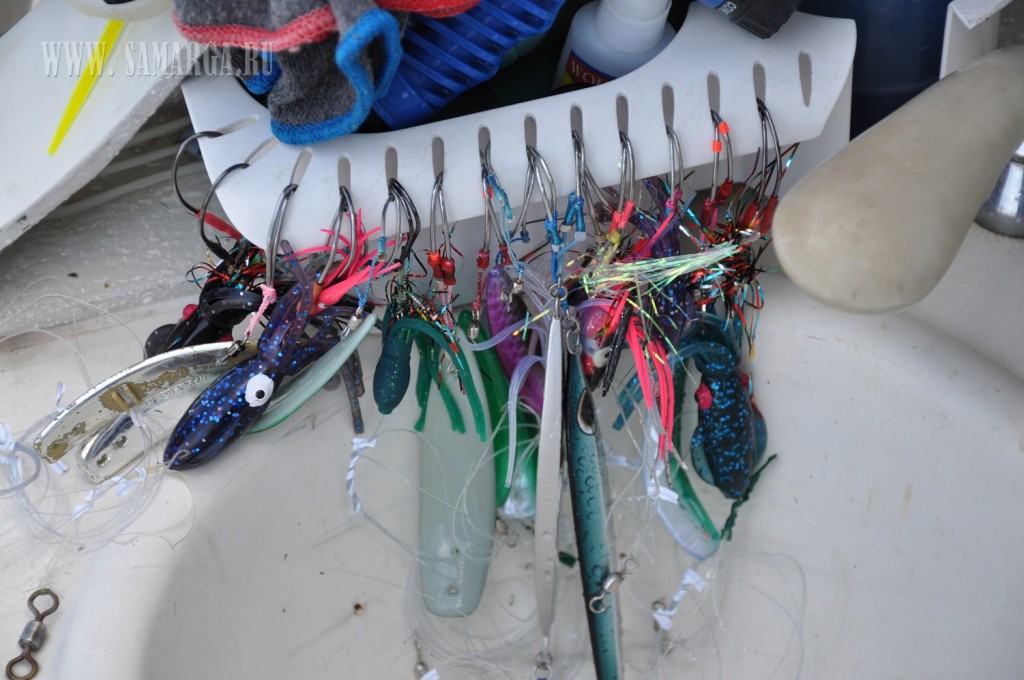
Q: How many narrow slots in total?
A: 14